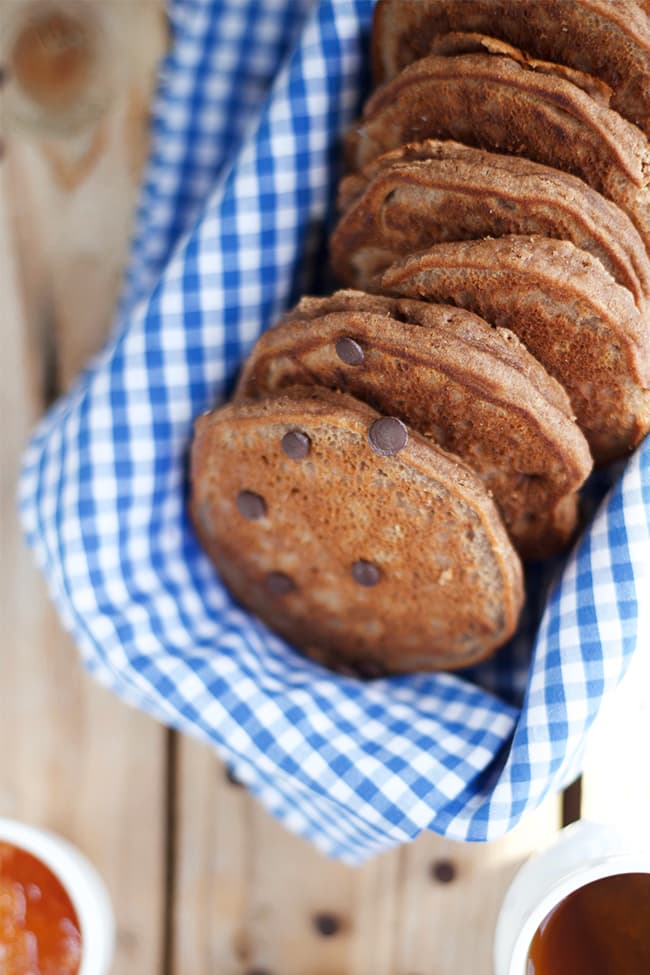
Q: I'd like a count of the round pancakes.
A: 6